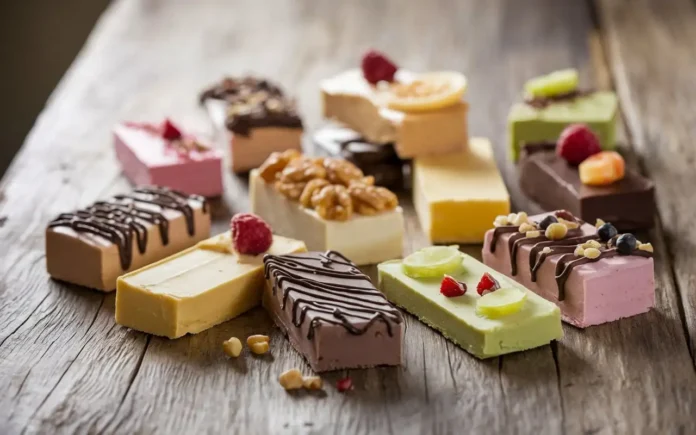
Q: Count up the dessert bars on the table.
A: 13